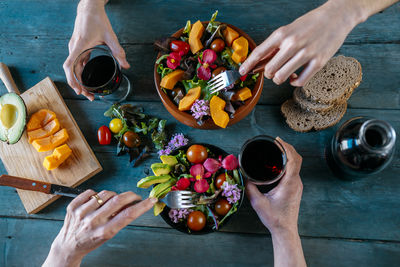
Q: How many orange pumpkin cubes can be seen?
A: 11